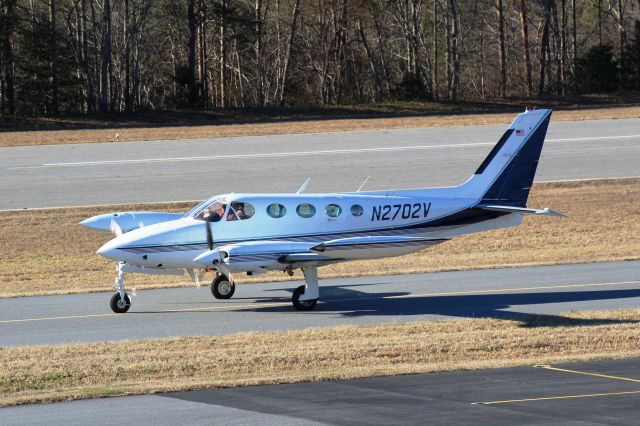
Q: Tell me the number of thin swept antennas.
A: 2